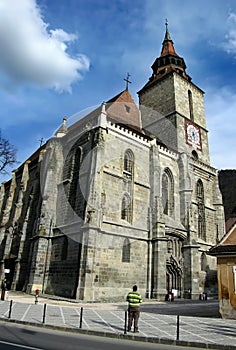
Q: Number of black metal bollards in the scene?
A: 5